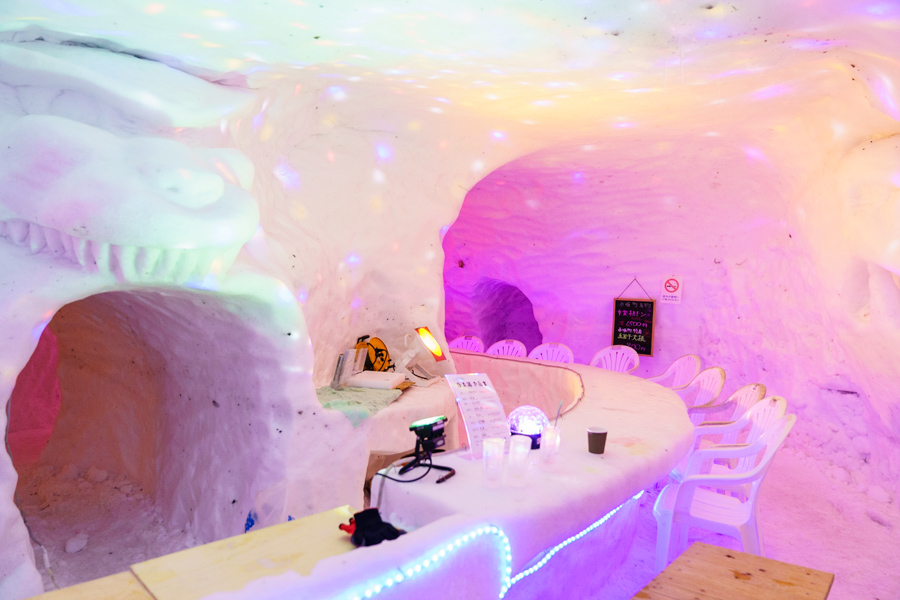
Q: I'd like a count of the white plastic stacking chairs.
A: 9